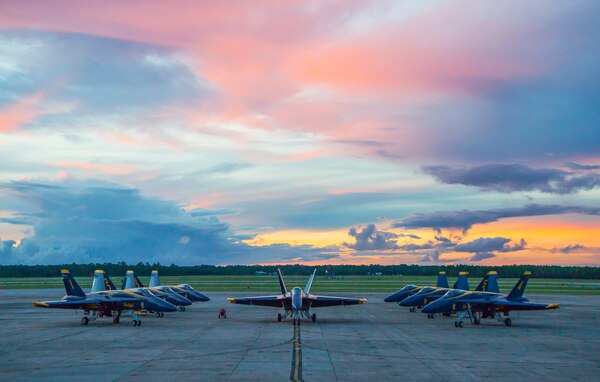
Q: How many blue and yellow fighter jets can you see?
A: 7